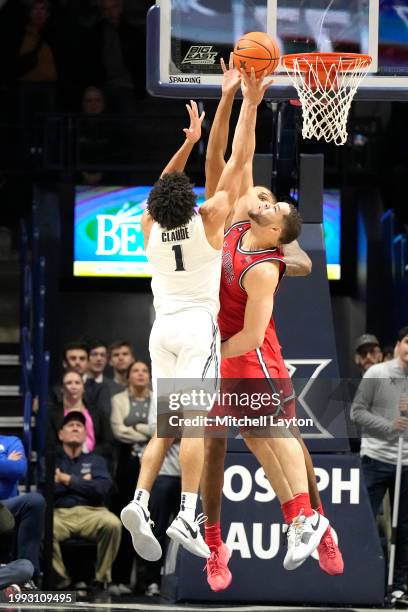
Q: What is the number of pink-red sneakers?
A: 2